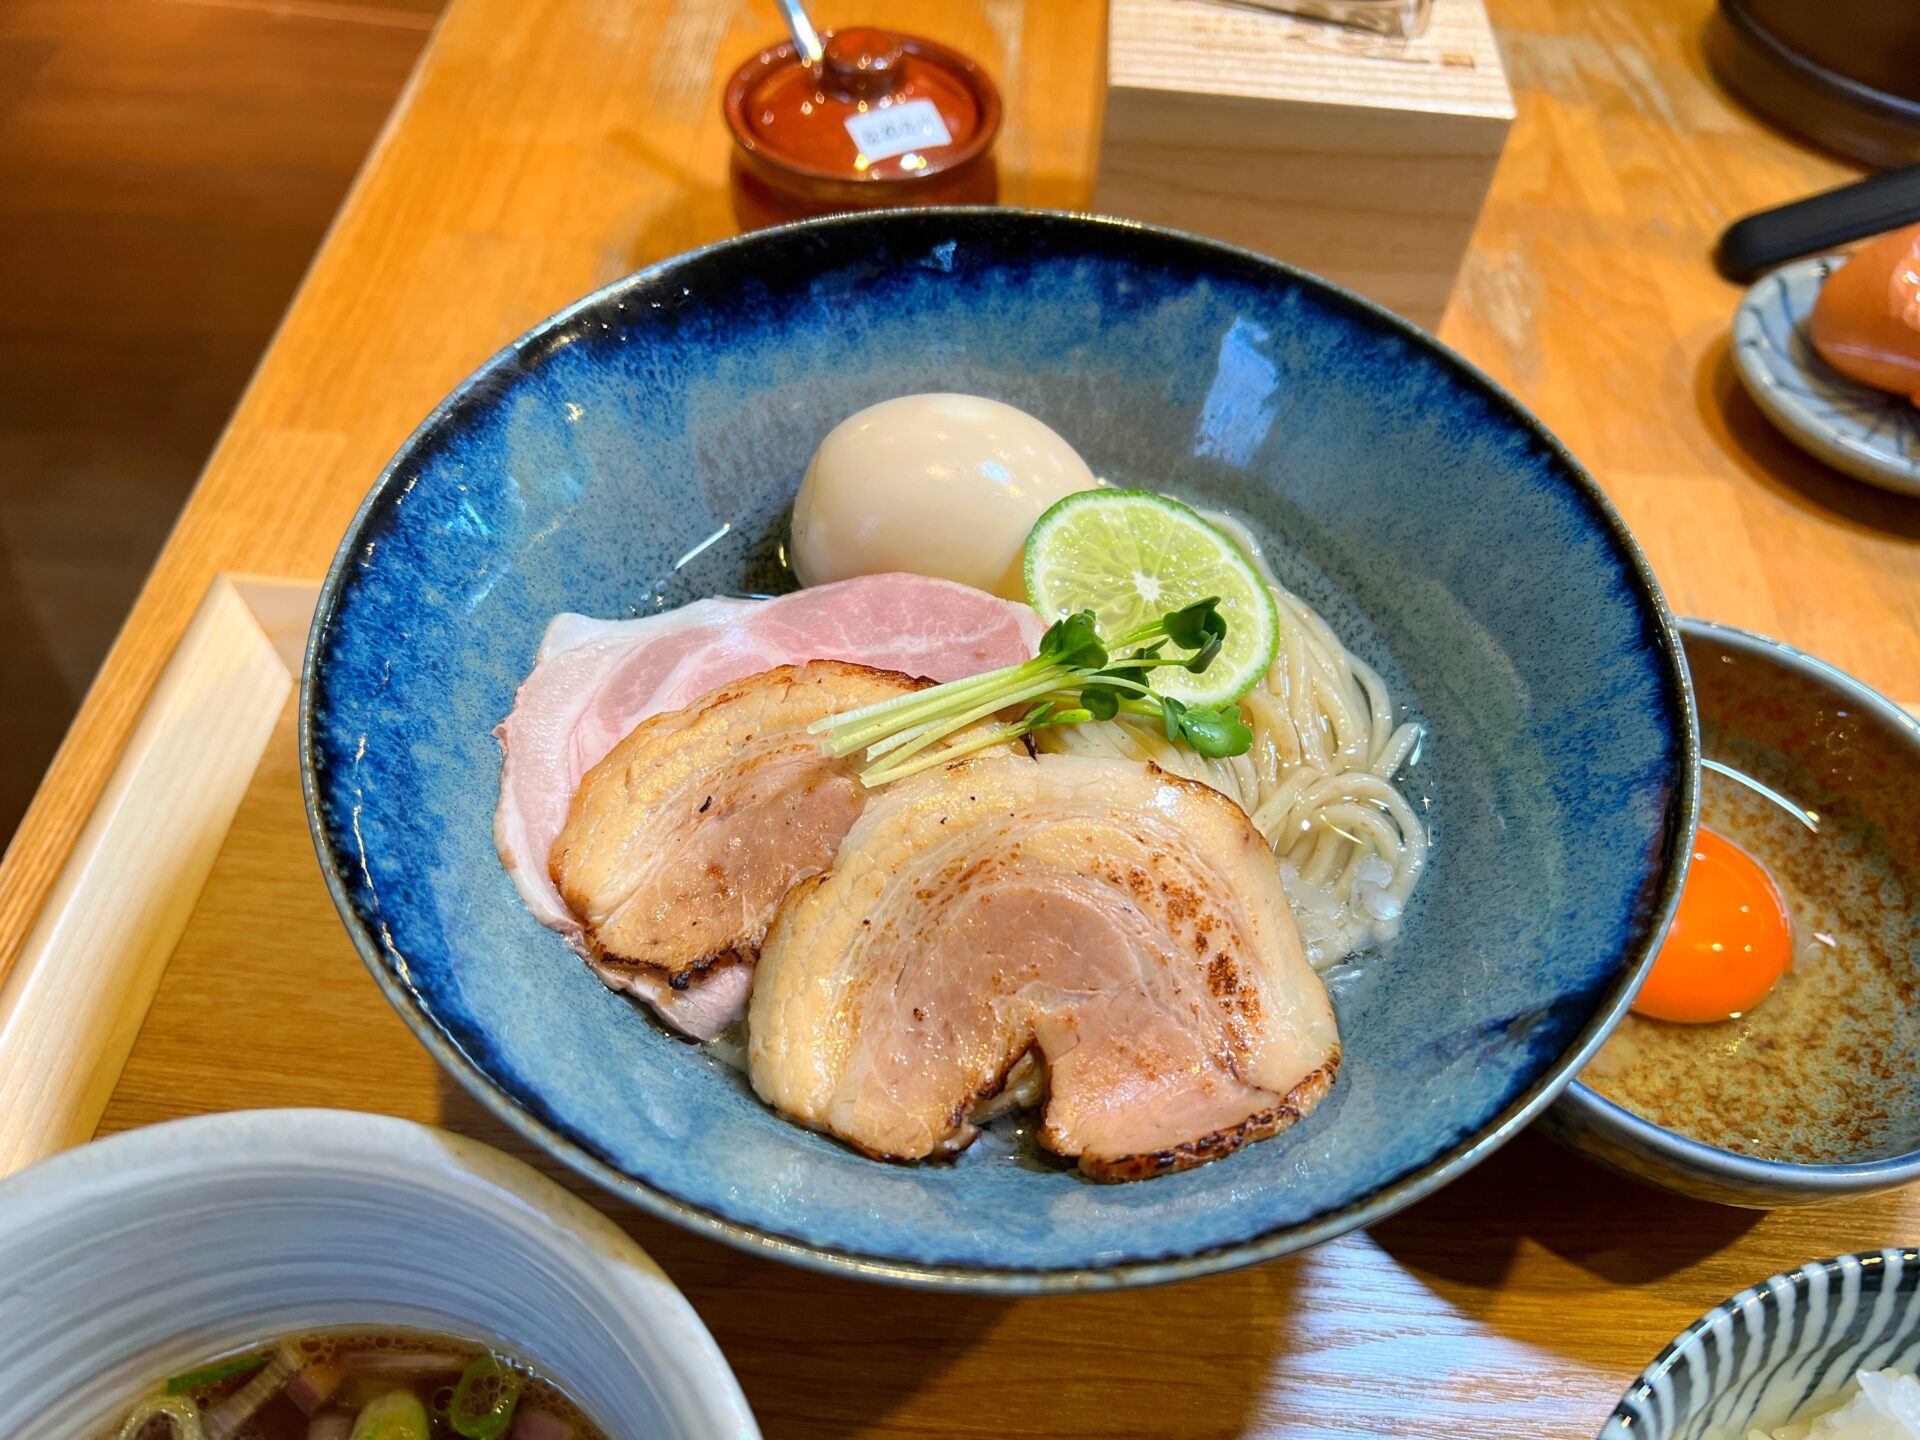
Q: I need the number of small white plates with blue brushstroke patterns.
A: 1